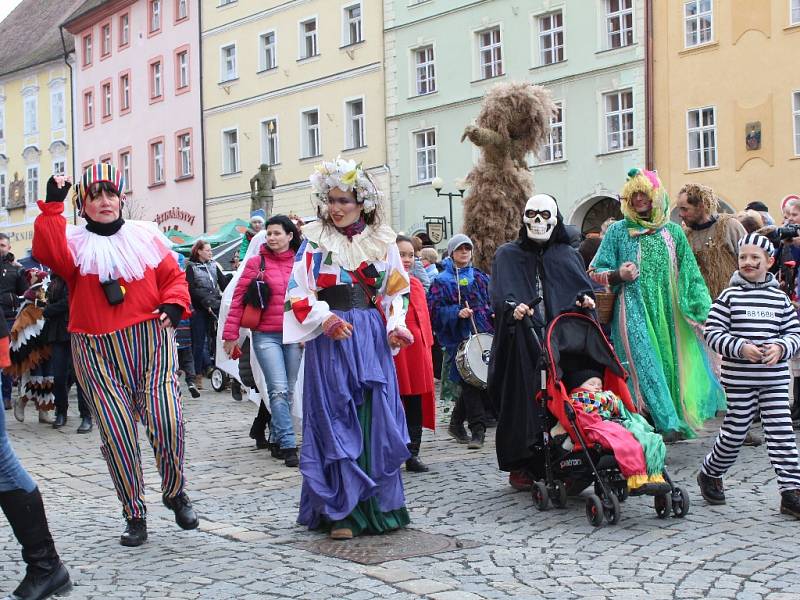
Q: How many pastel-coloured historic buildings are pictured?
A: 5